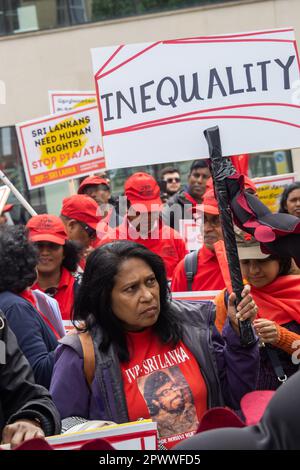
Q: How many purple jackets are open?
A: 1